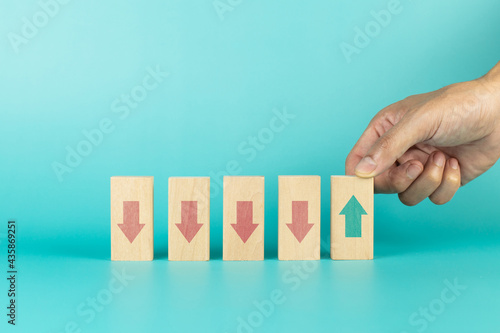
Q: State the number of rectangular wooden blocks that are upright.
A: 5